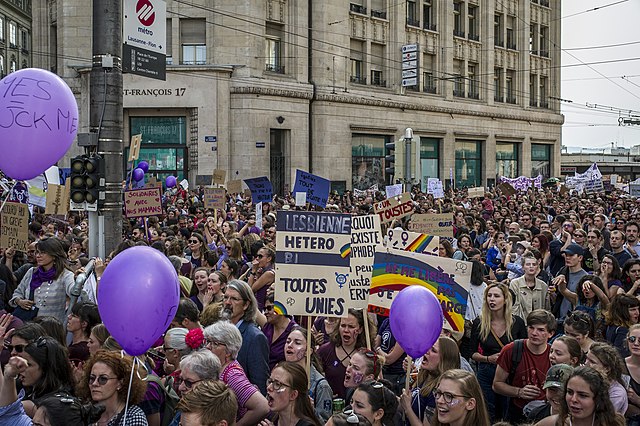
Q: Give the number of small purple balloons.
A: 3